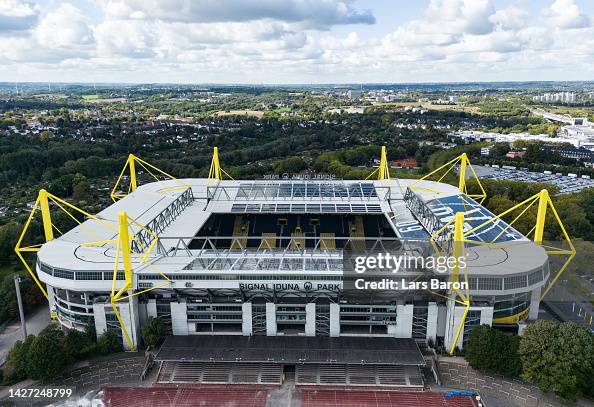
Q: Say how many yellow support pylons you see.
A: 8